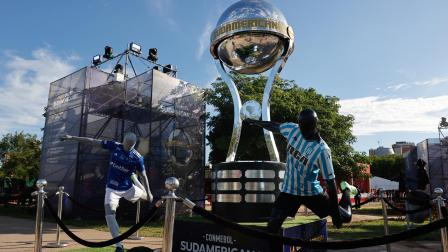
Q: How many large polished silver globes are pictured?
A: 1